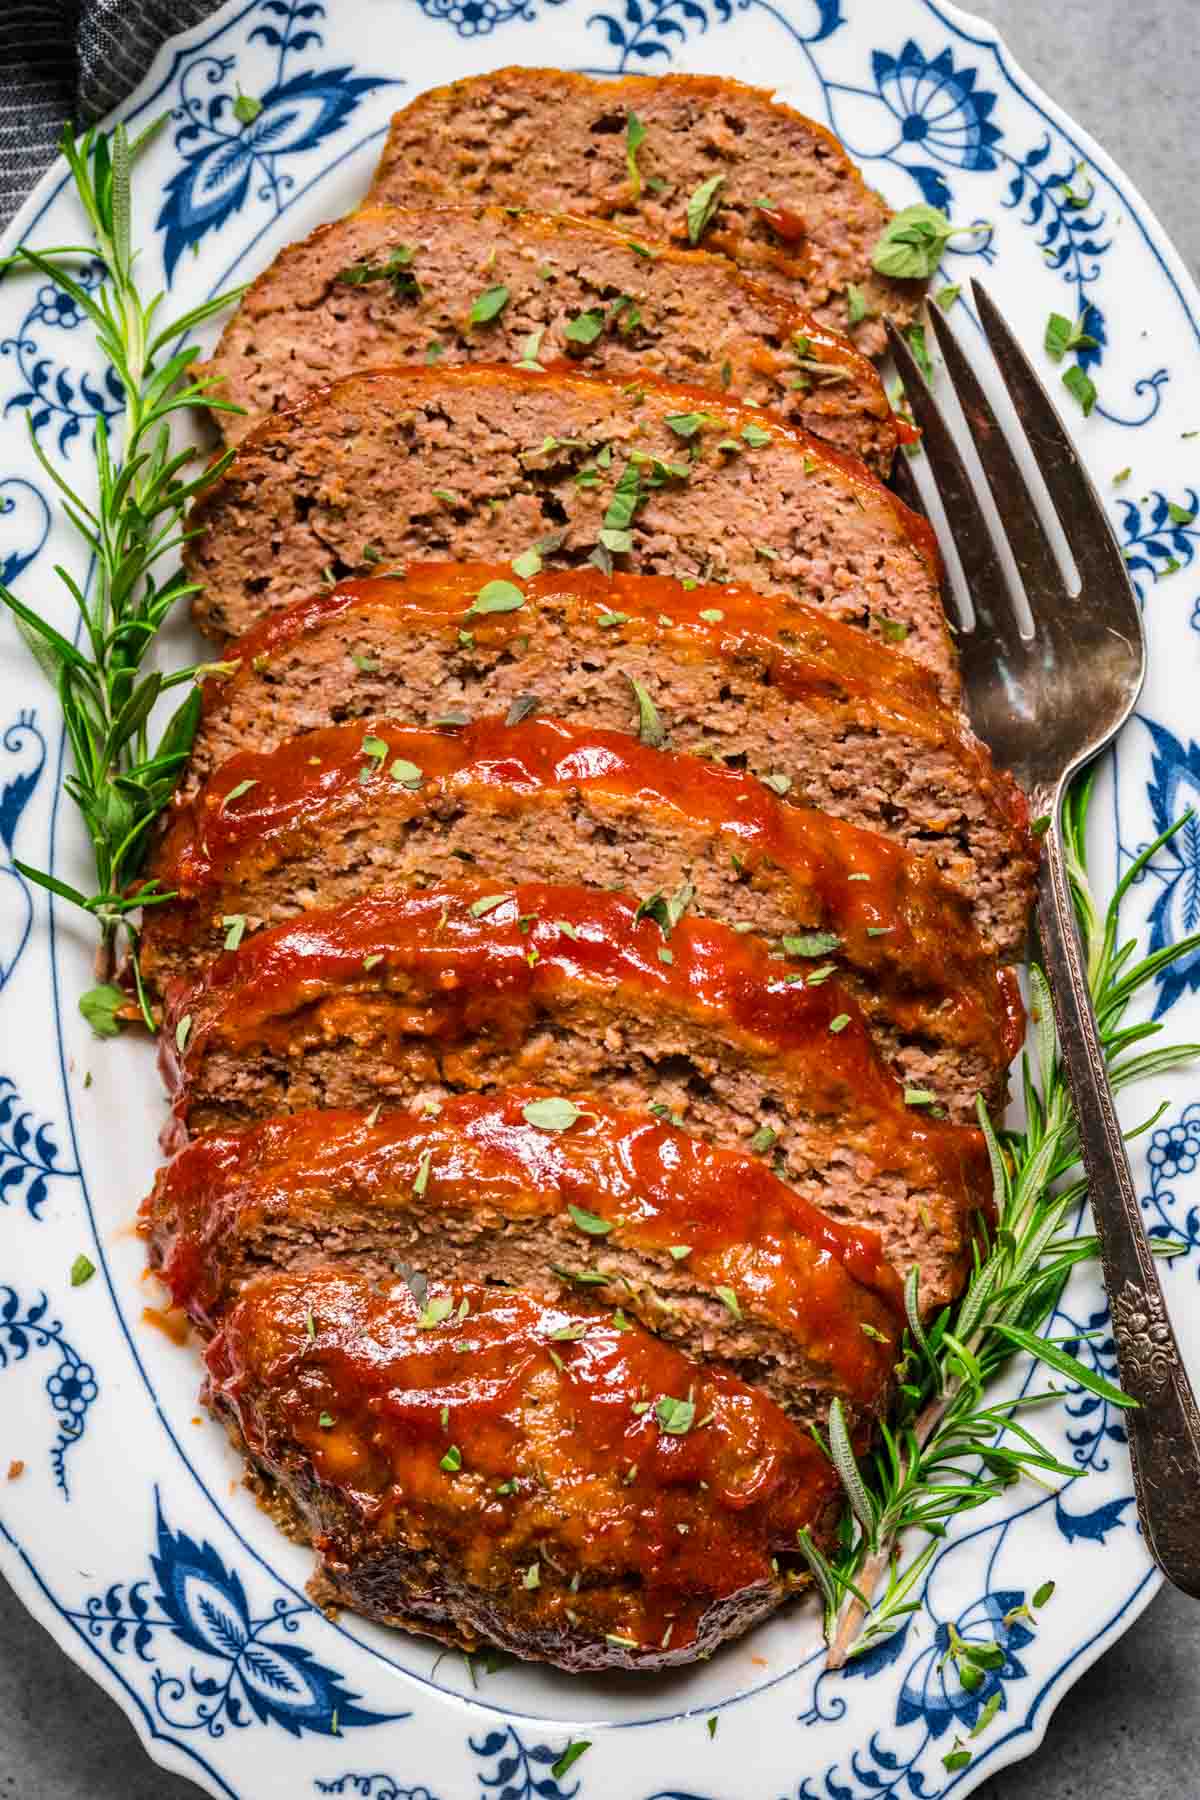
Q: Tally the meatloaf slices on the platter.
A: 8